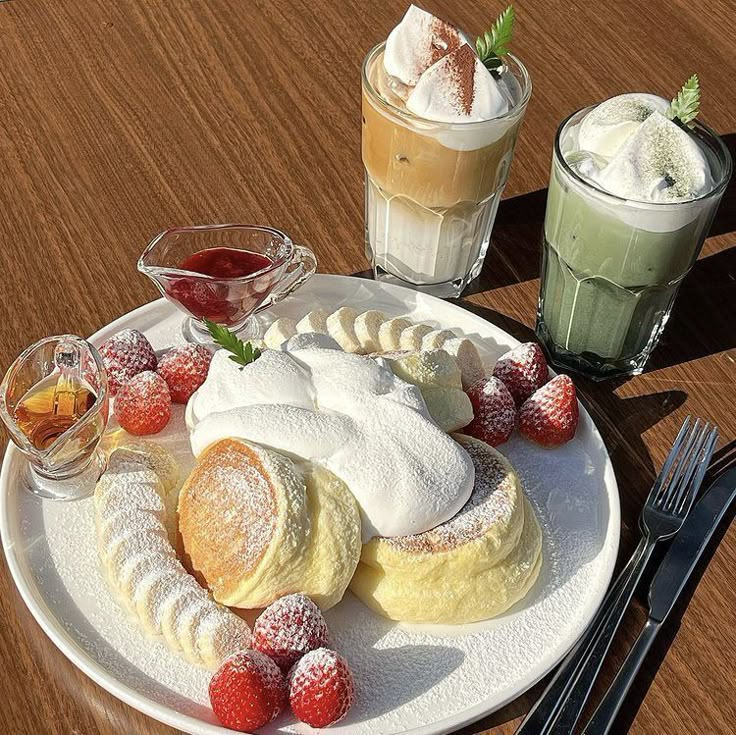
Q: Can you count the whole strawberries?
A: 9